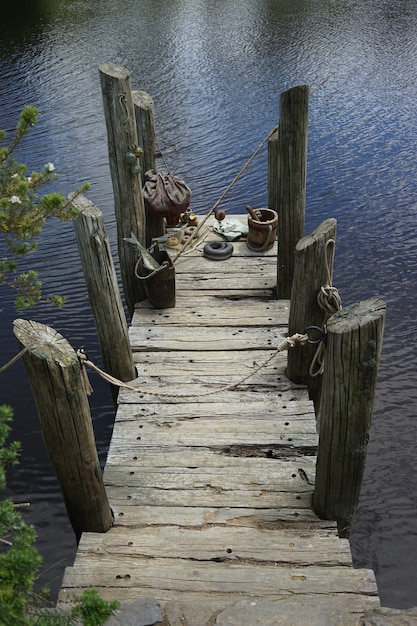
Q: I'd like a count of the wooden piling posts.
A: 8